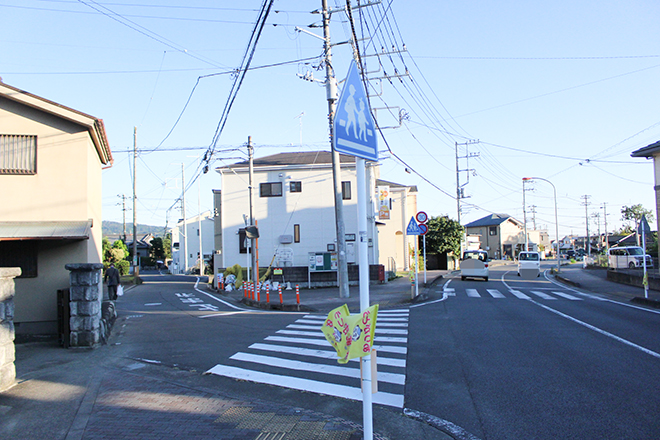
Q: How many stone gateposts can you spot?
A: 2